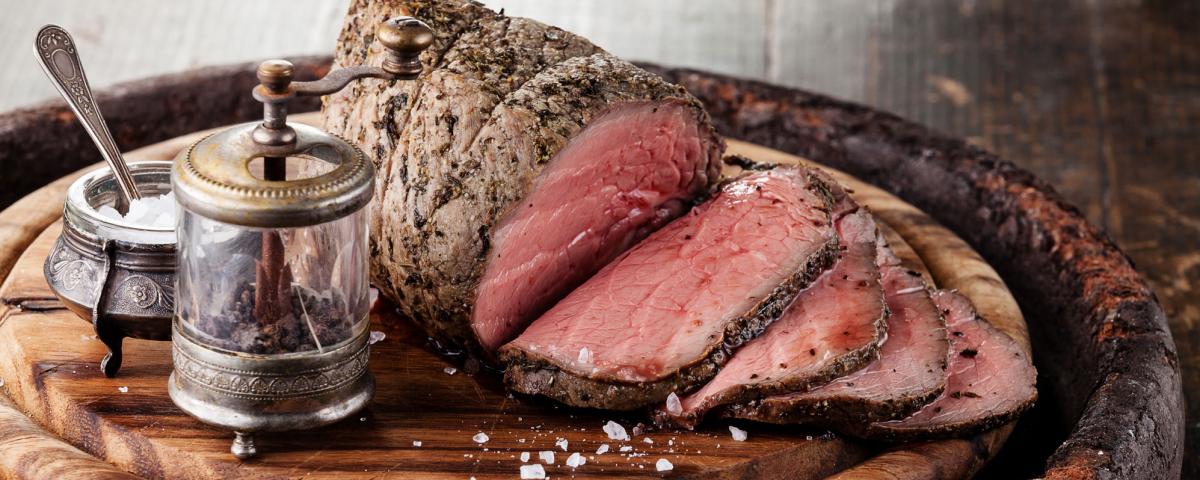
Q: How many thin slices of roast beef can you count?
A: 4